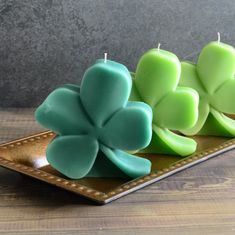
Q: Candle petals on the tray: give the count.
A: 12